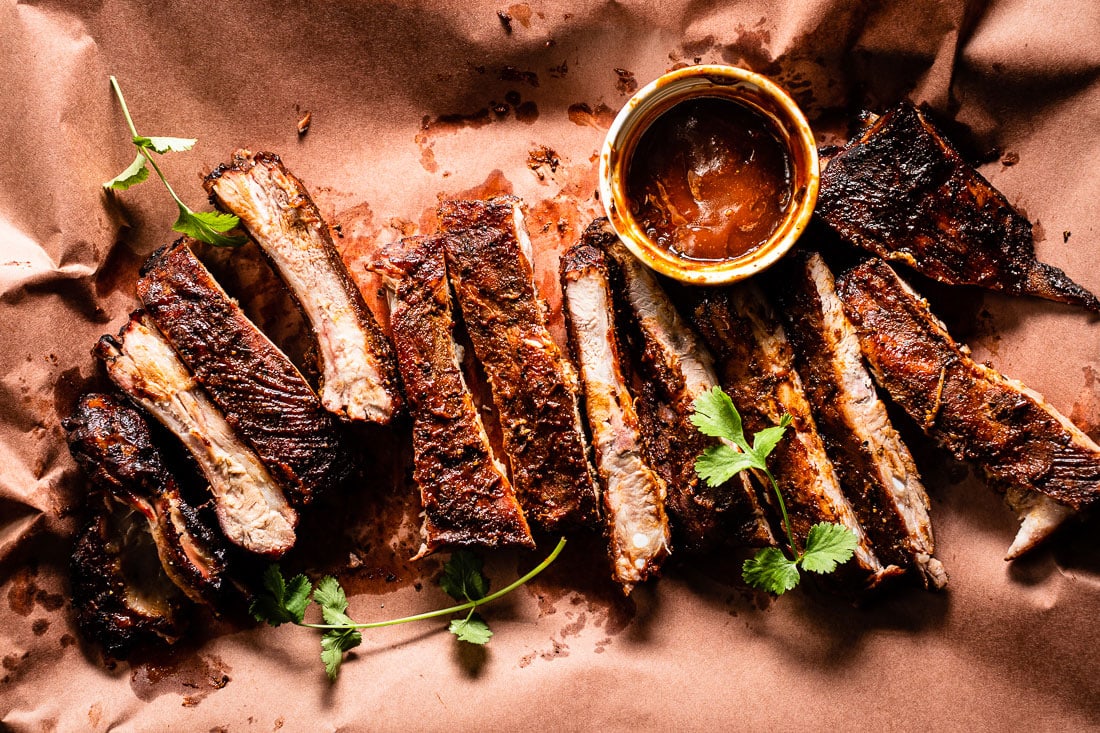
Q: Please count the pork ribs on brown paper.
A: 12